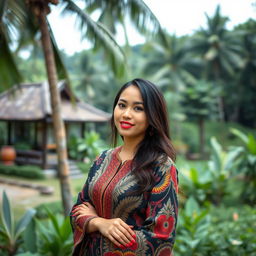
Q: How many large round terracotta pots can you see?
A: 1